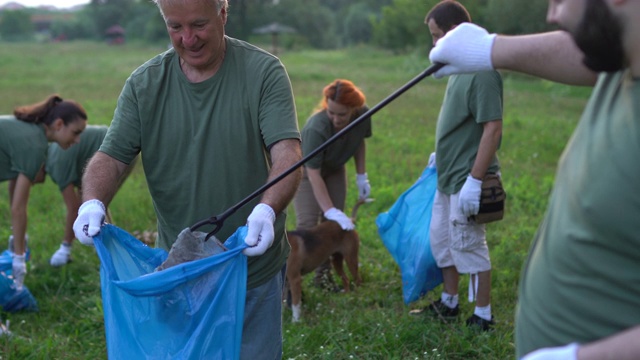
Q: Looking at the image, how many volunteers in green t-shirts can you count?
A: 6